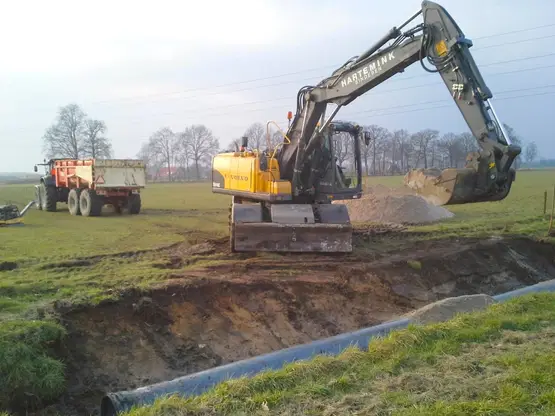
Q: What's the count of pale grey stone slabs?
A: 0